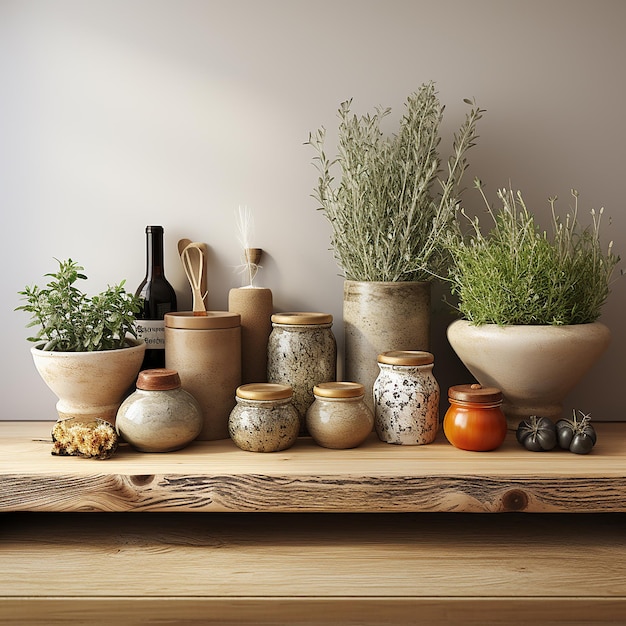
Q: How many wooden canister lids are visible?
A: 7